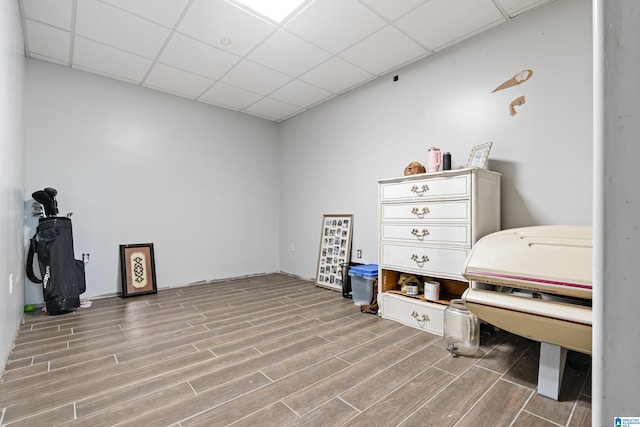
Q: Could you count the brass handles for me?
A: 5